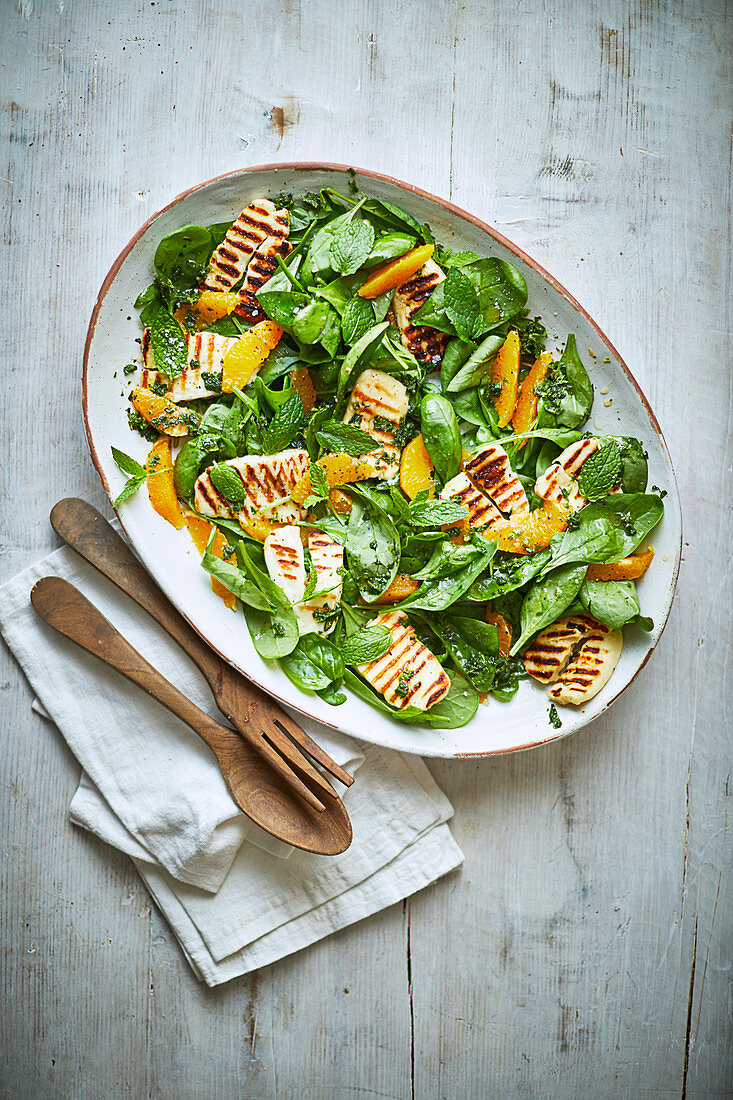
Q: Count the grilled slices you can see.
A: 10